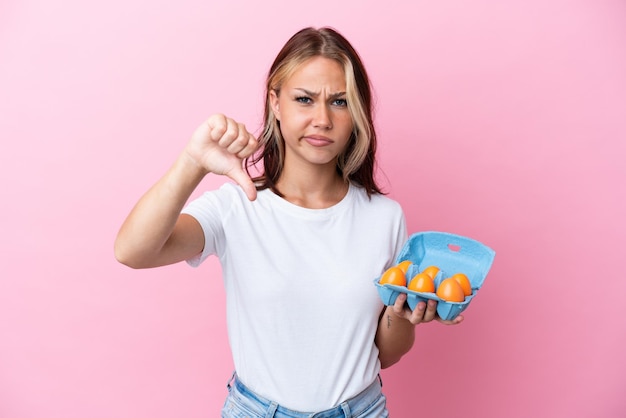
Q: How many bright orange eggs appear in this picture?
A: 6